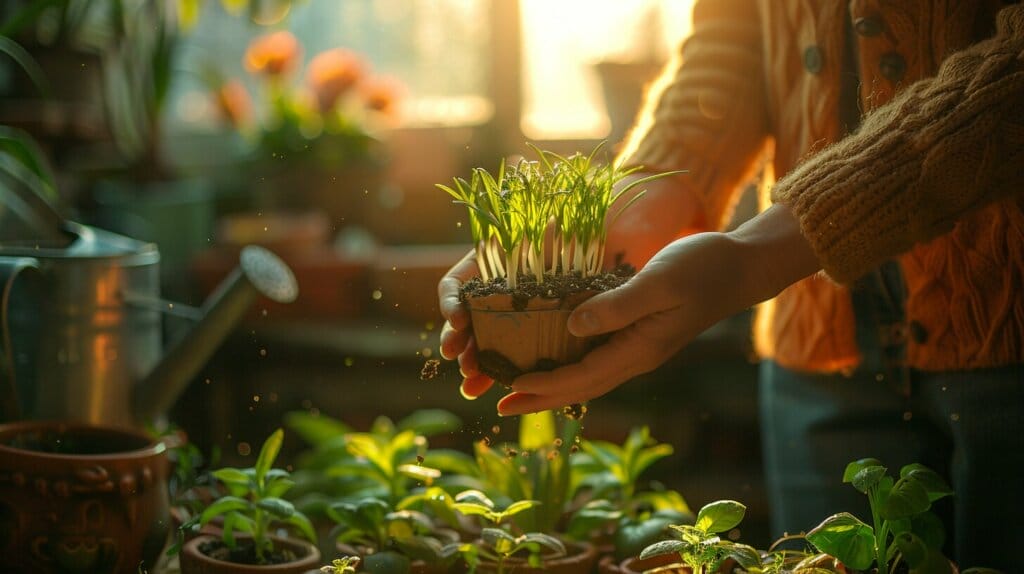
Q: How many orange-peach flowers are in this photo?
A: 4